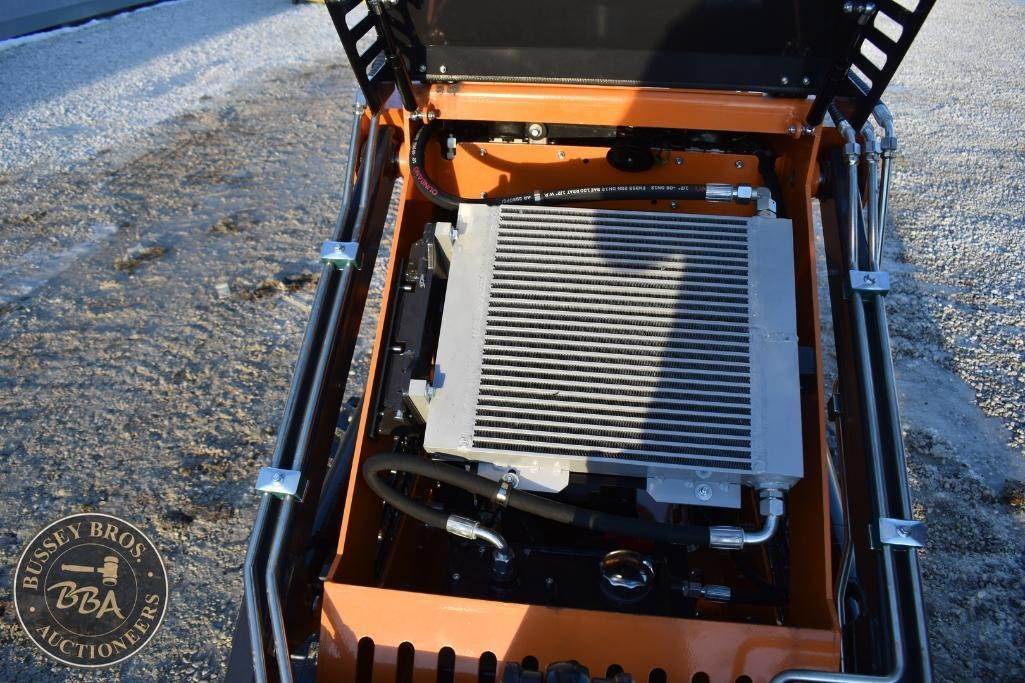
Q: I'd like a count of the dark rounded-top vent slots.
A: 9